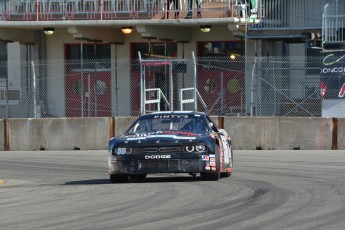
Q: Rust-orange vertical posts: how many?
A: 4